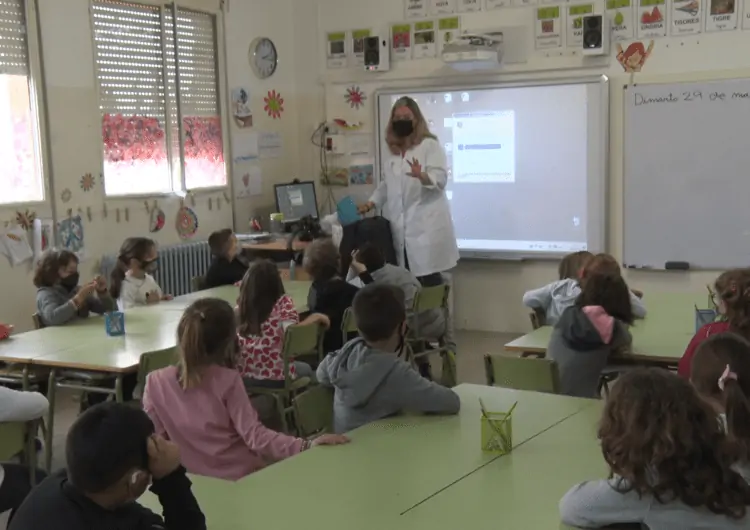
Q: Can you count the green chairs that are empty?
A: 1